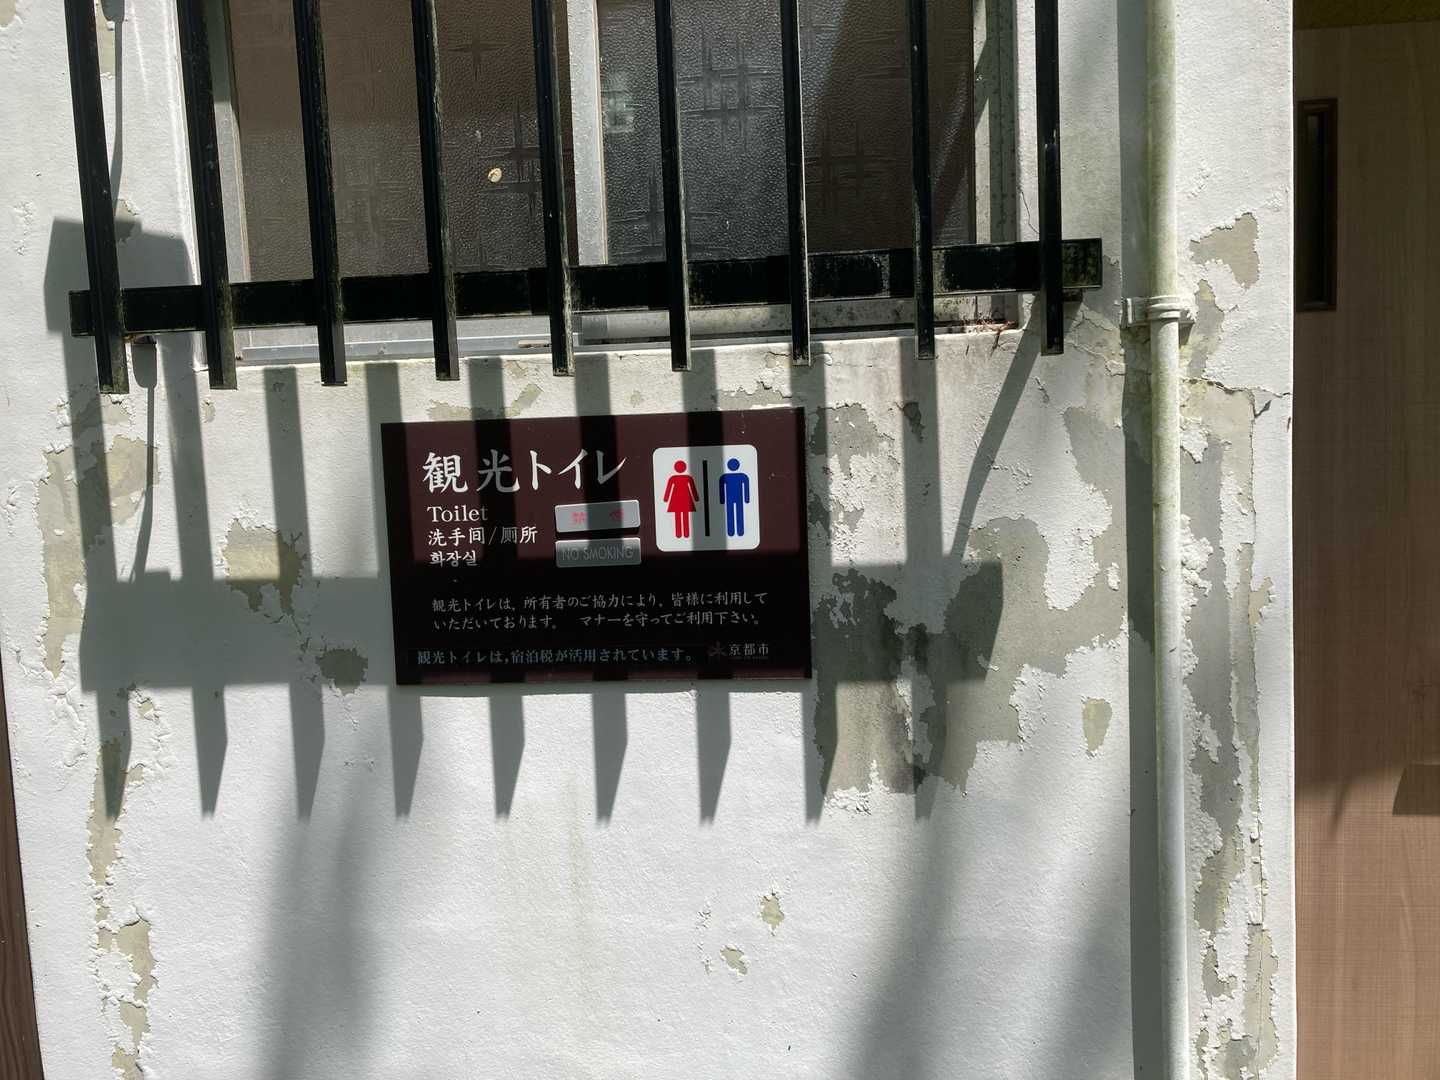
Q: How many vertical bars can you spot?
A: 9